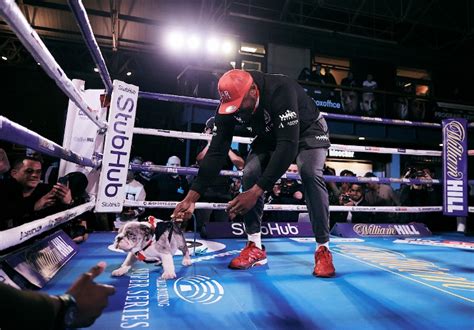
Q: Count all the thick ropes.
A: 8